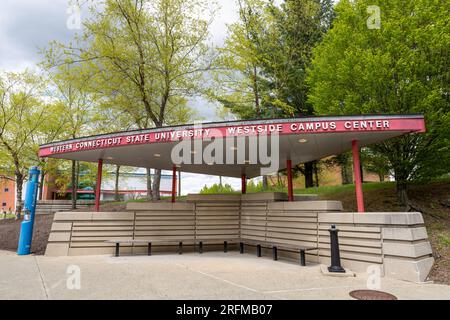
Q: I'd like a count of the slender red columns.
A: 5